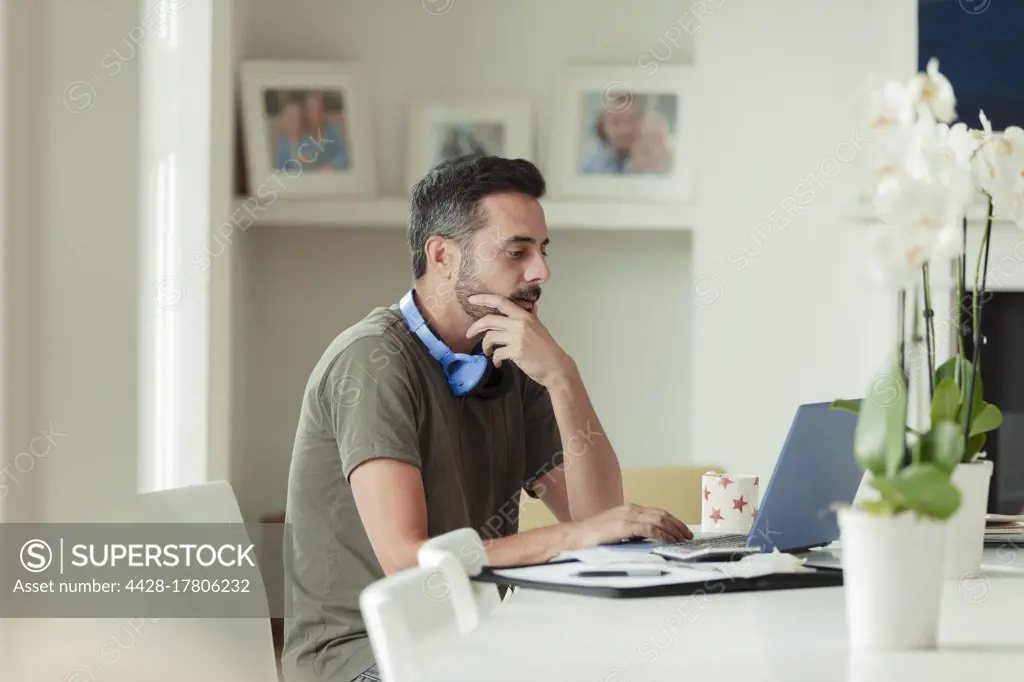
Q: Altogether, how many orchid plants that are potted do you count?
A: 2